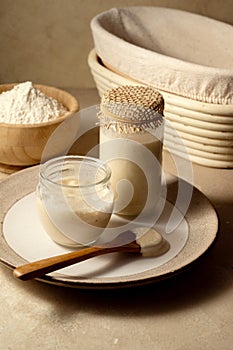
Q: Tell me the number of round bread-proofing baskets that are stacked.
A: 2